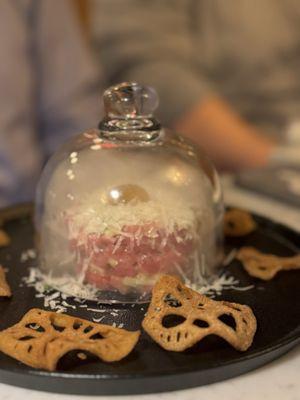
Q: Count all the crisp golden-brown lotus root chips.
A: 6